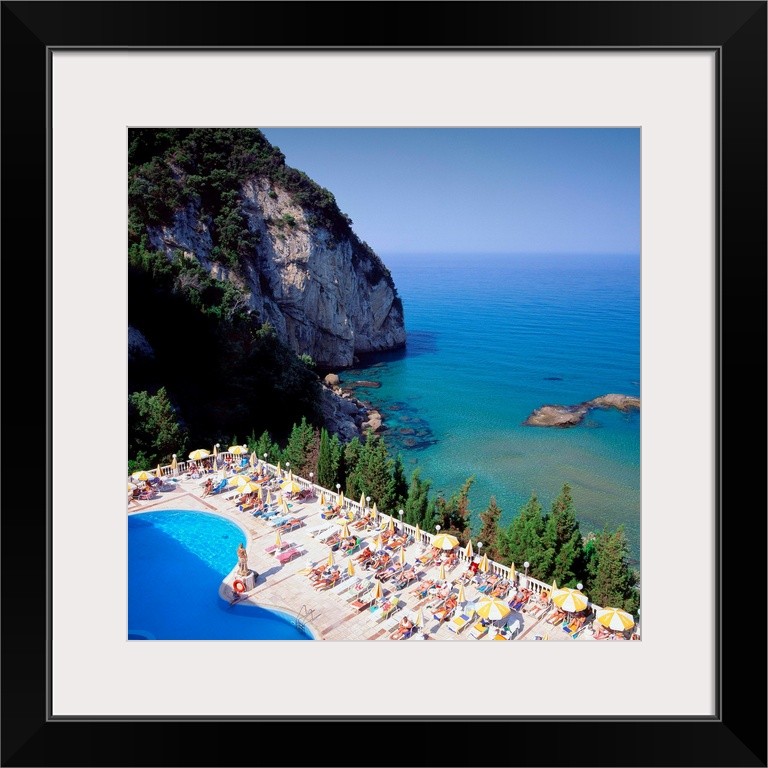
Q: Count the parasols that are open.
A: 11